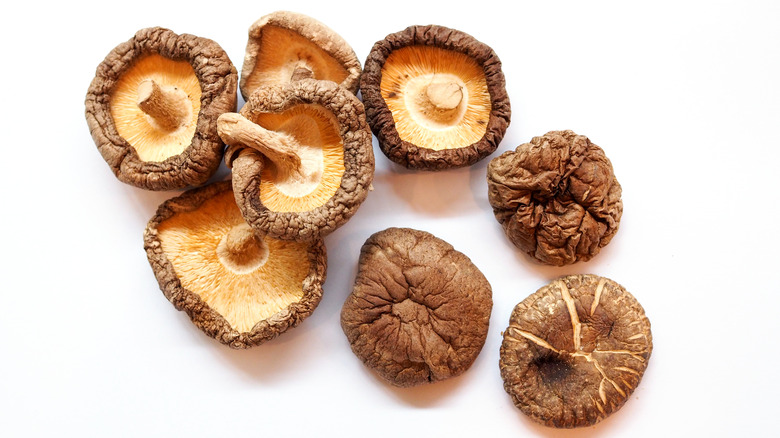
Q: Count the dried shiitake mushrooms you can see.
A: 8